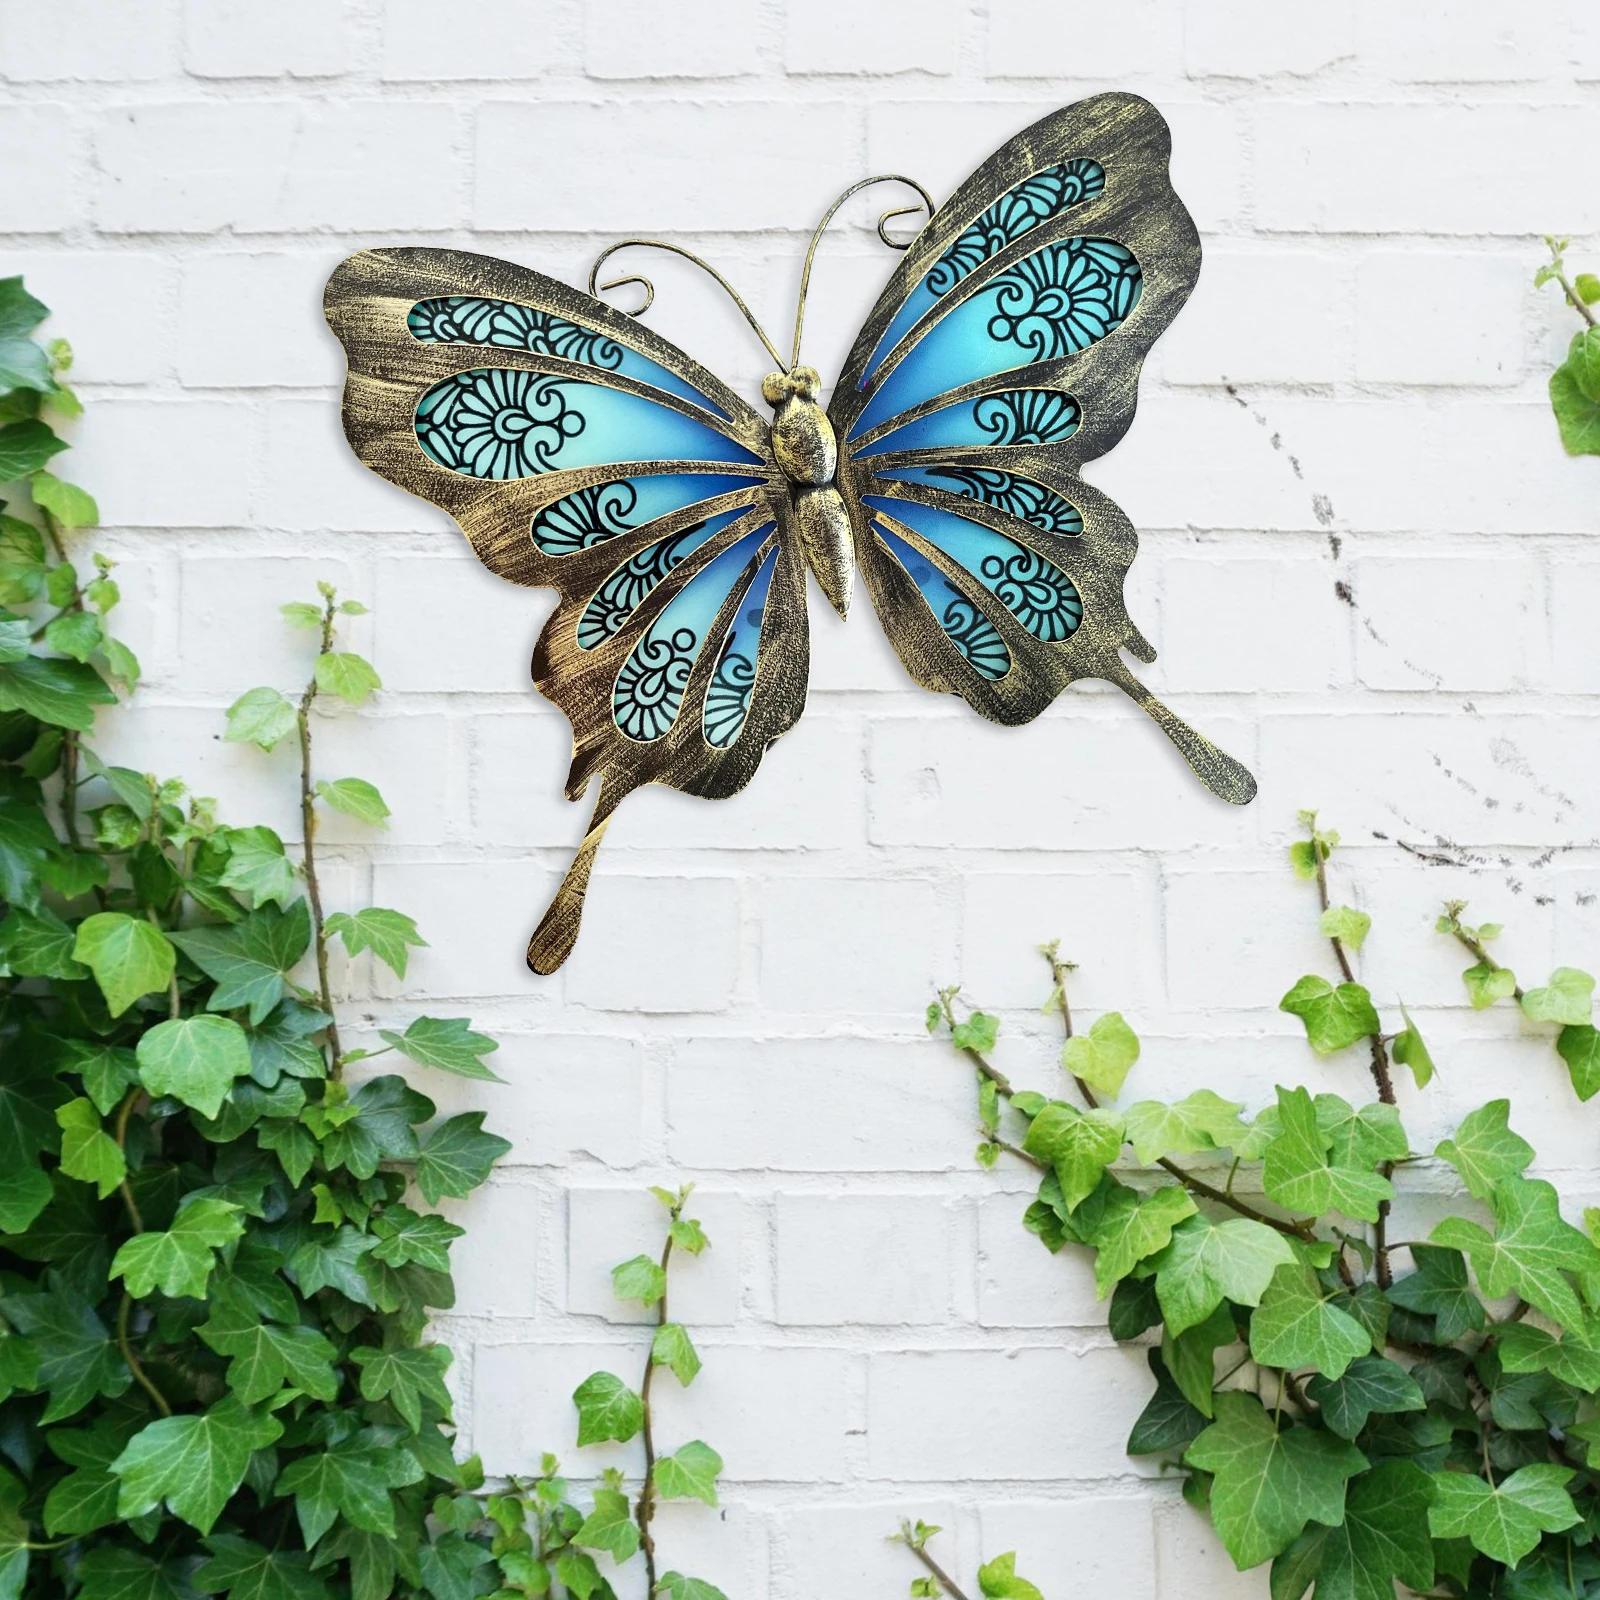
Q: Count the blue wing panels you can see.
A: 12